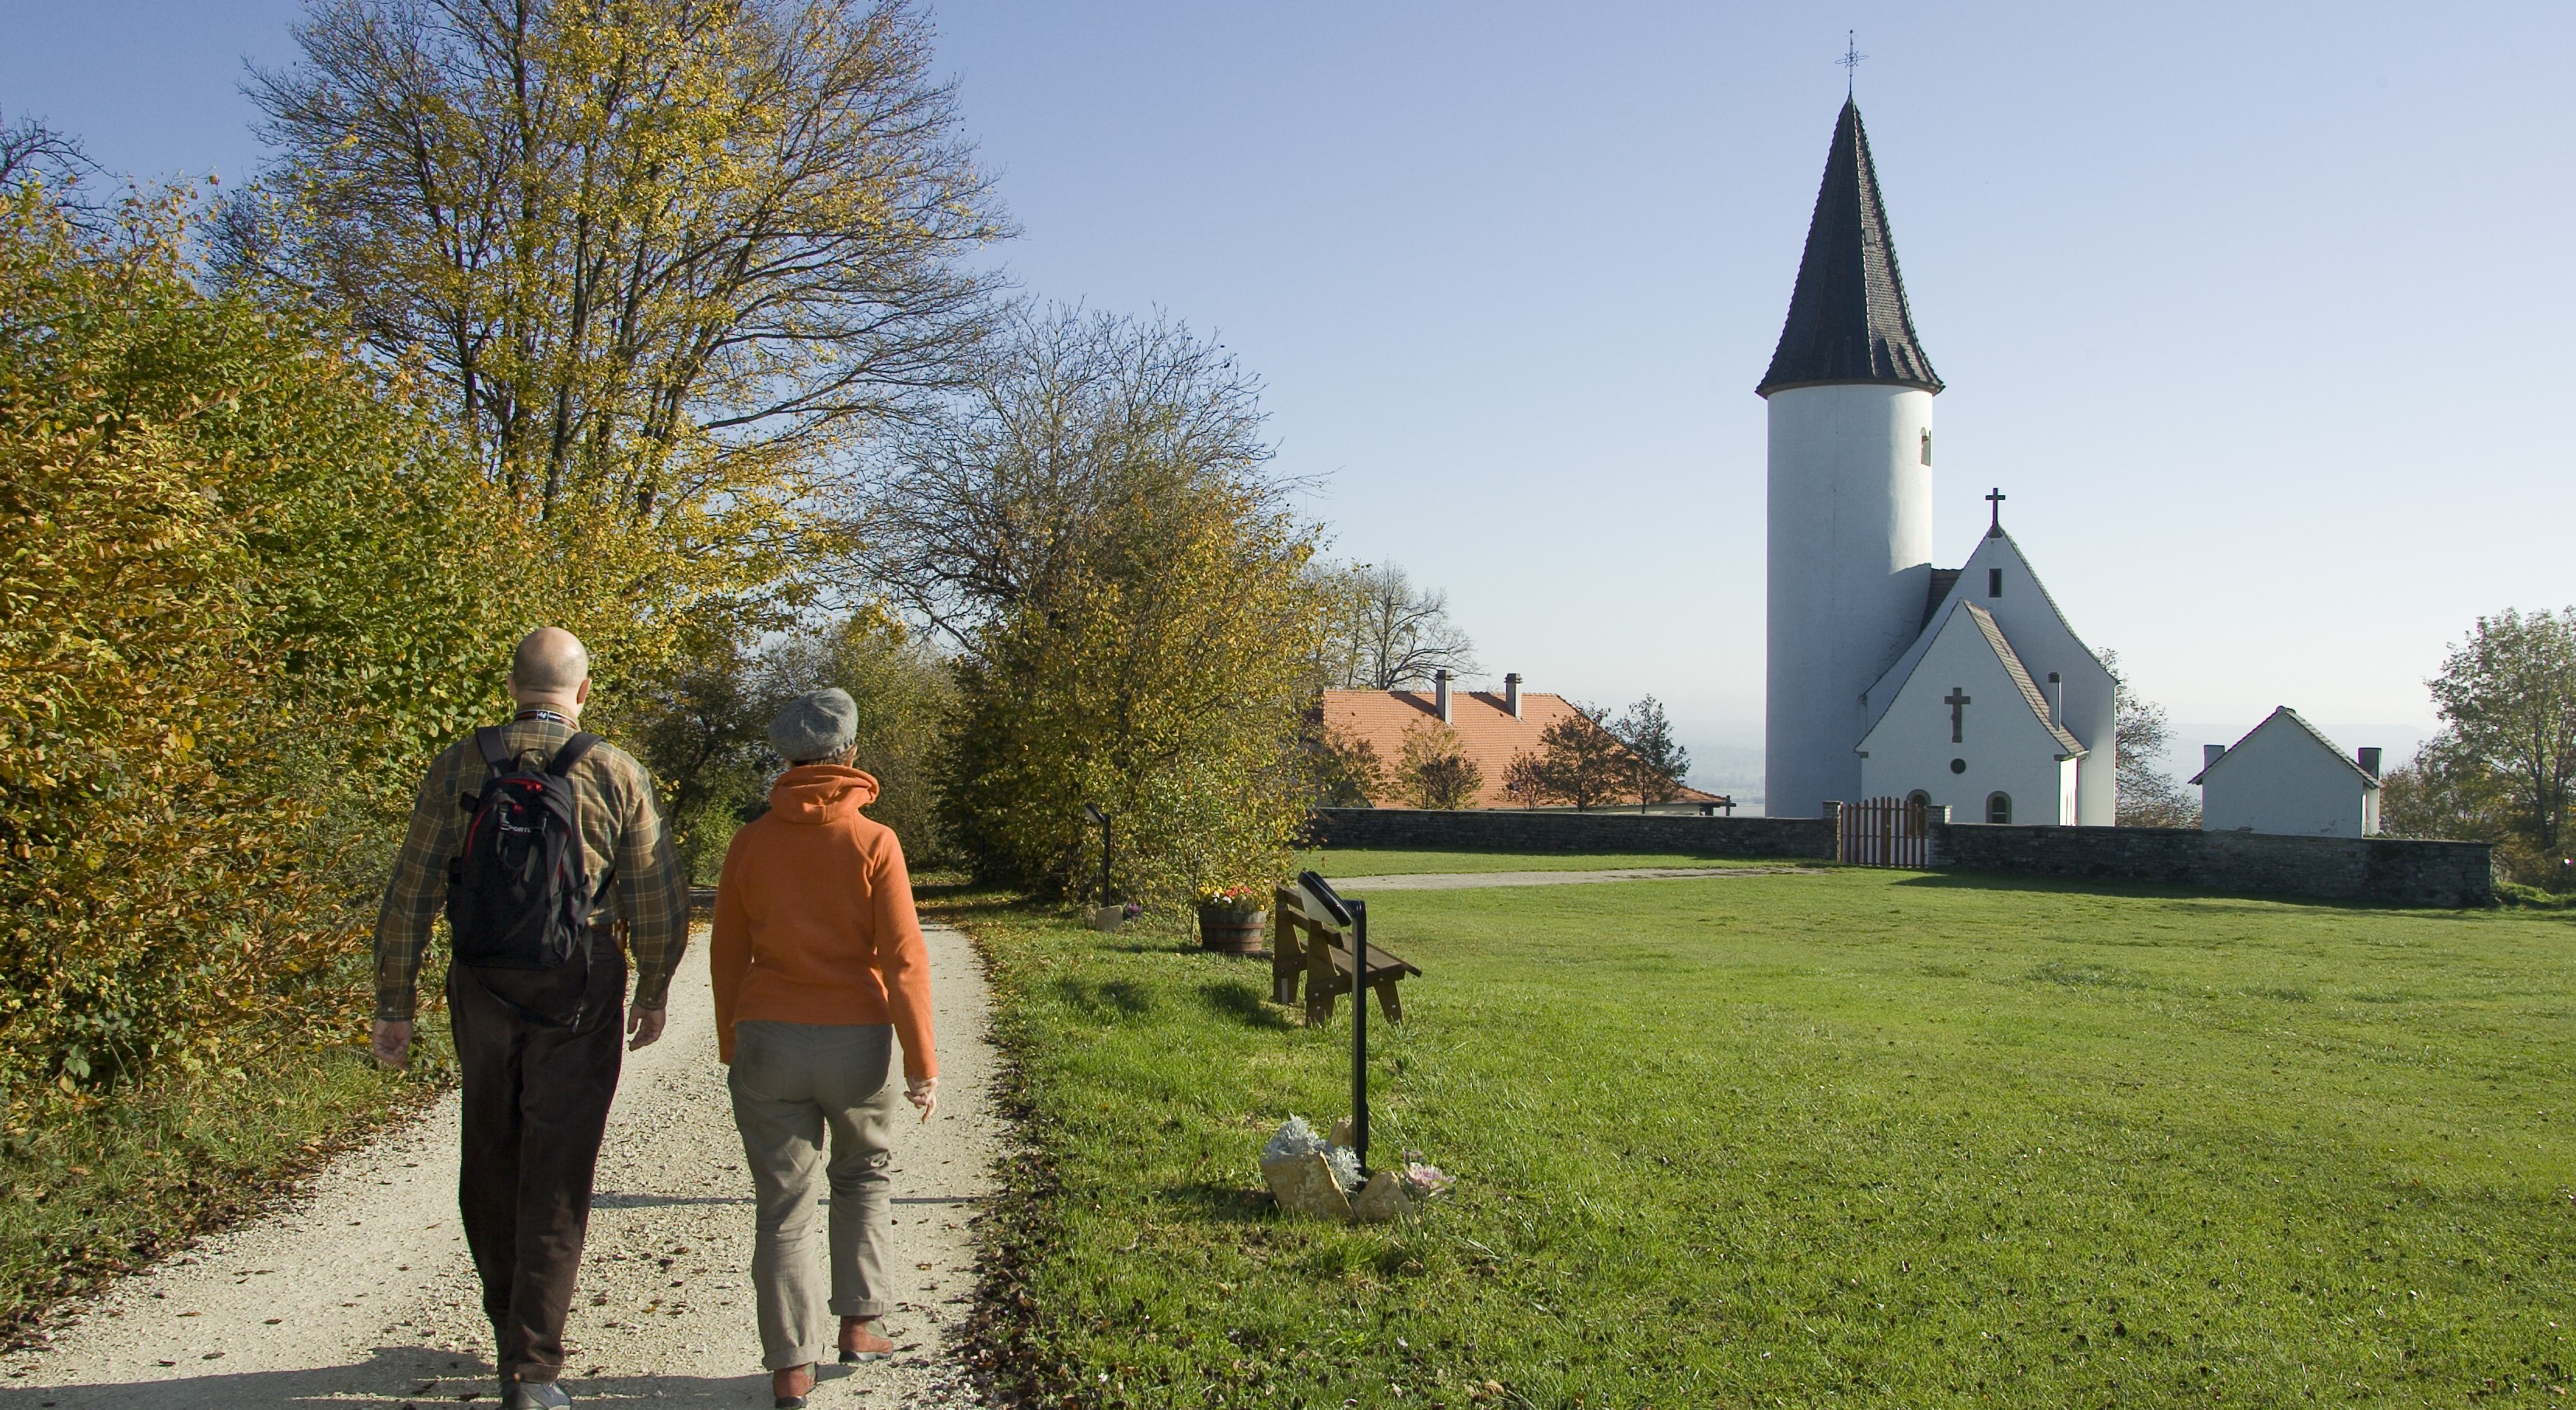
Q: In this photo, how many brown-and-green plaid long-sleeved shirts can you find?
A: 1